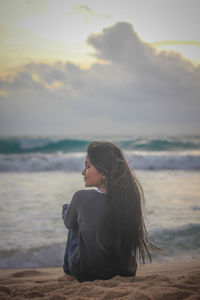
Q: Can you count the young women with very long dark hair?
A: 1